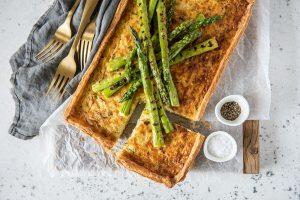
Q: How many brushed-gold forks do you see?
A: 3